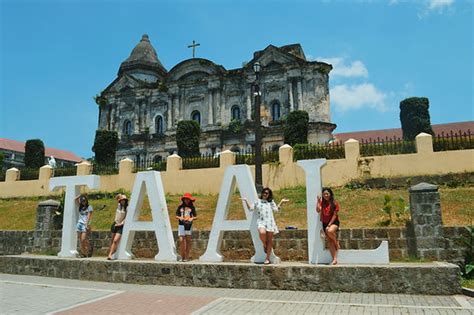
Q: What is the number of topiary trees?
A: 5